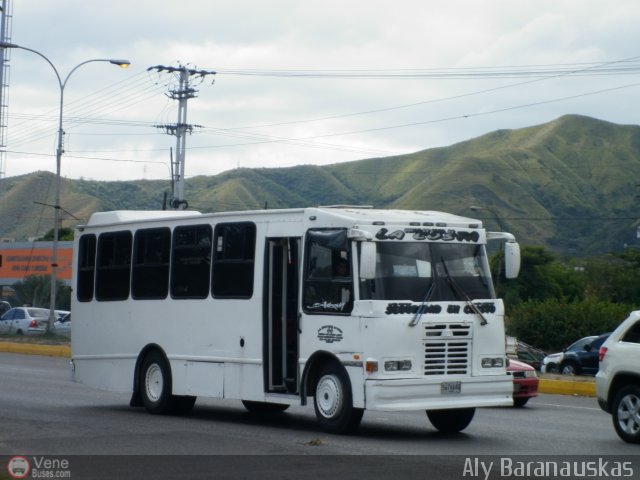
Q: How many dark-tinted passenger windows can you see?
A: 5